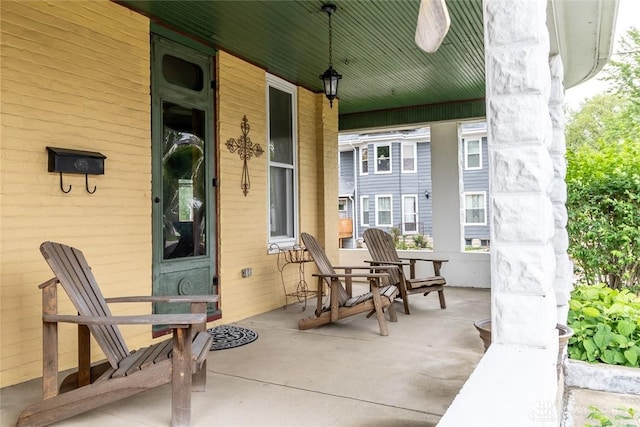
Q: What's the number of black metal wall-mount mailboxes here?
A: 1